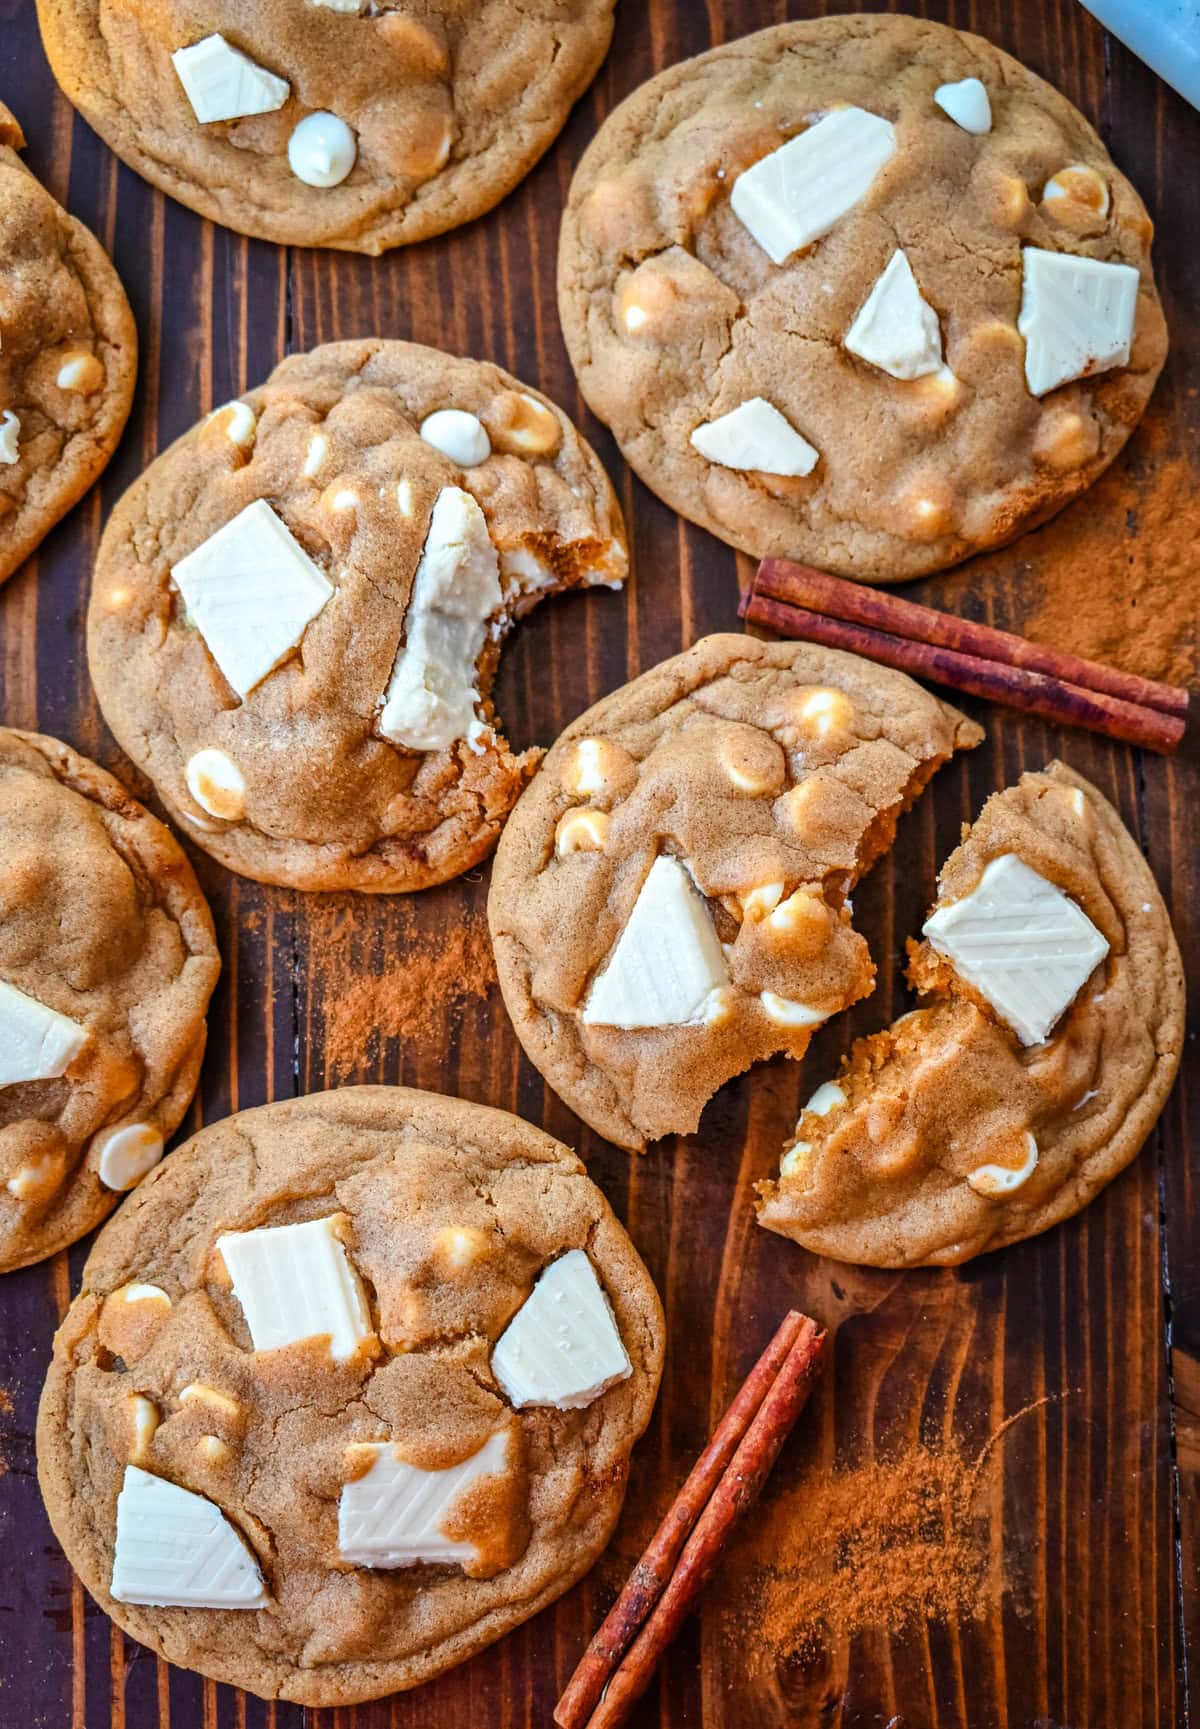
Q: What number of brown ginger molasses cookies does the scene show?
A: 7